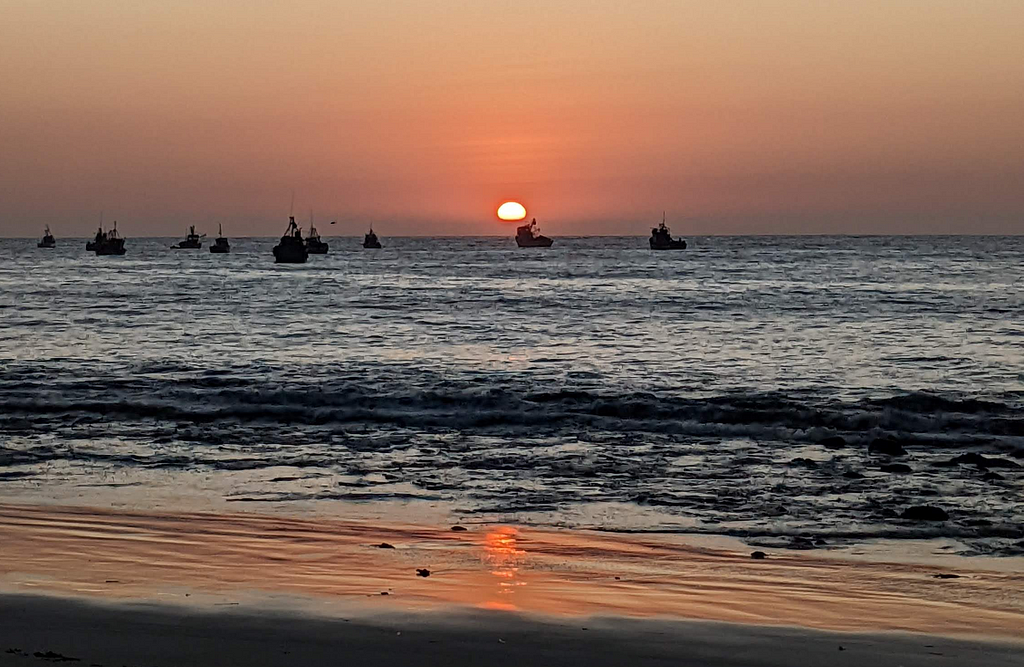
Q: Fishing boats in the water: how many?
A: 10